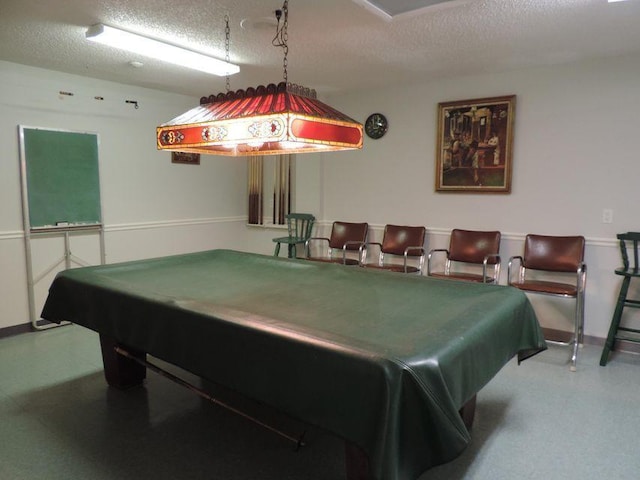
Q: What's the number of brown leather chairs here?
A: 4